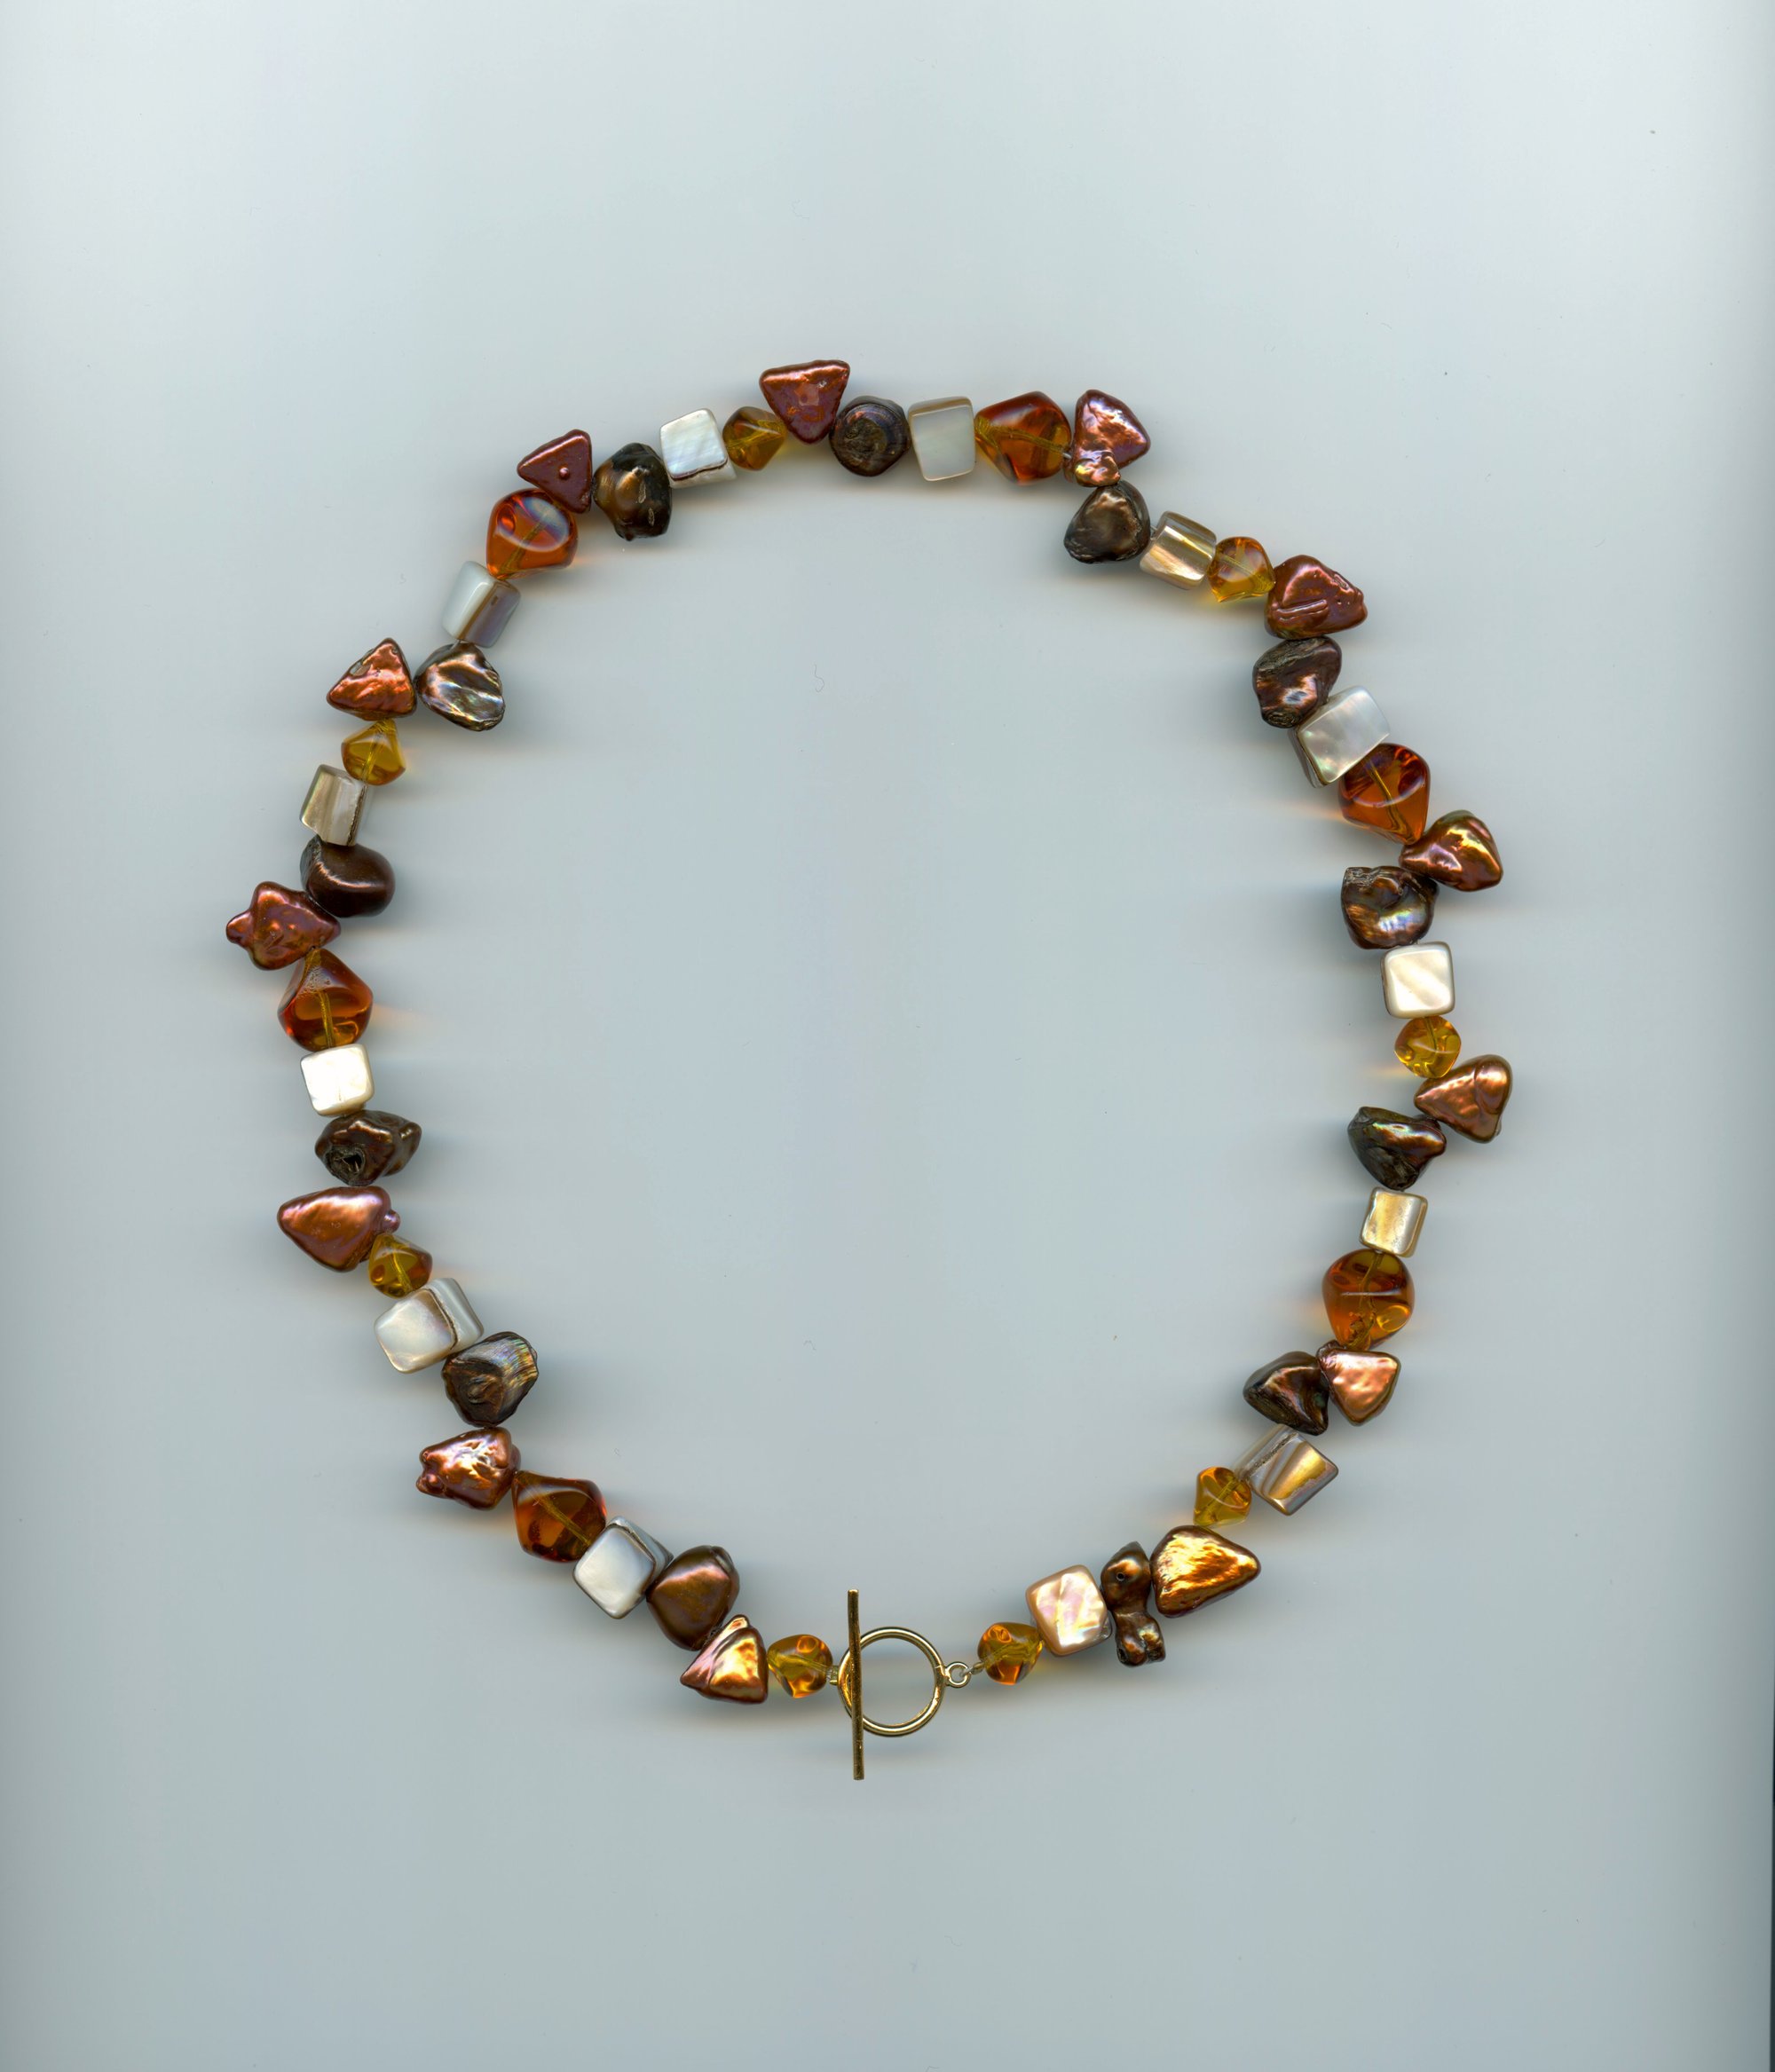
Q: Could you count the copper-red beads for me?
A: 13